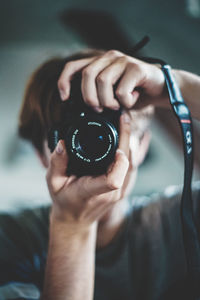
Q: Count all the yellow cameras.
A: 0